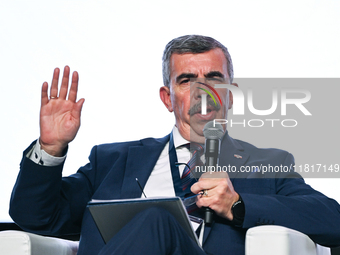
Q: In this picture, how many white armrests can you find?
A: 2